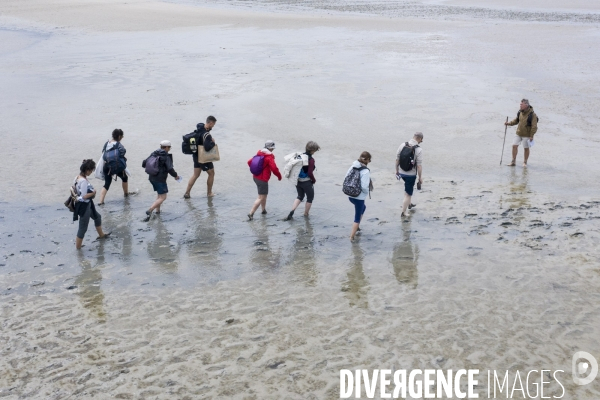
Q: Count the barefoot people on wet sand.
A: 9